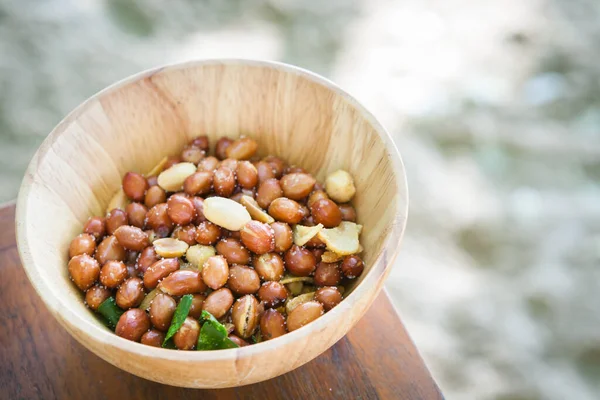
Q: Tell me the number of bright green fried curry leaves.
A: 3